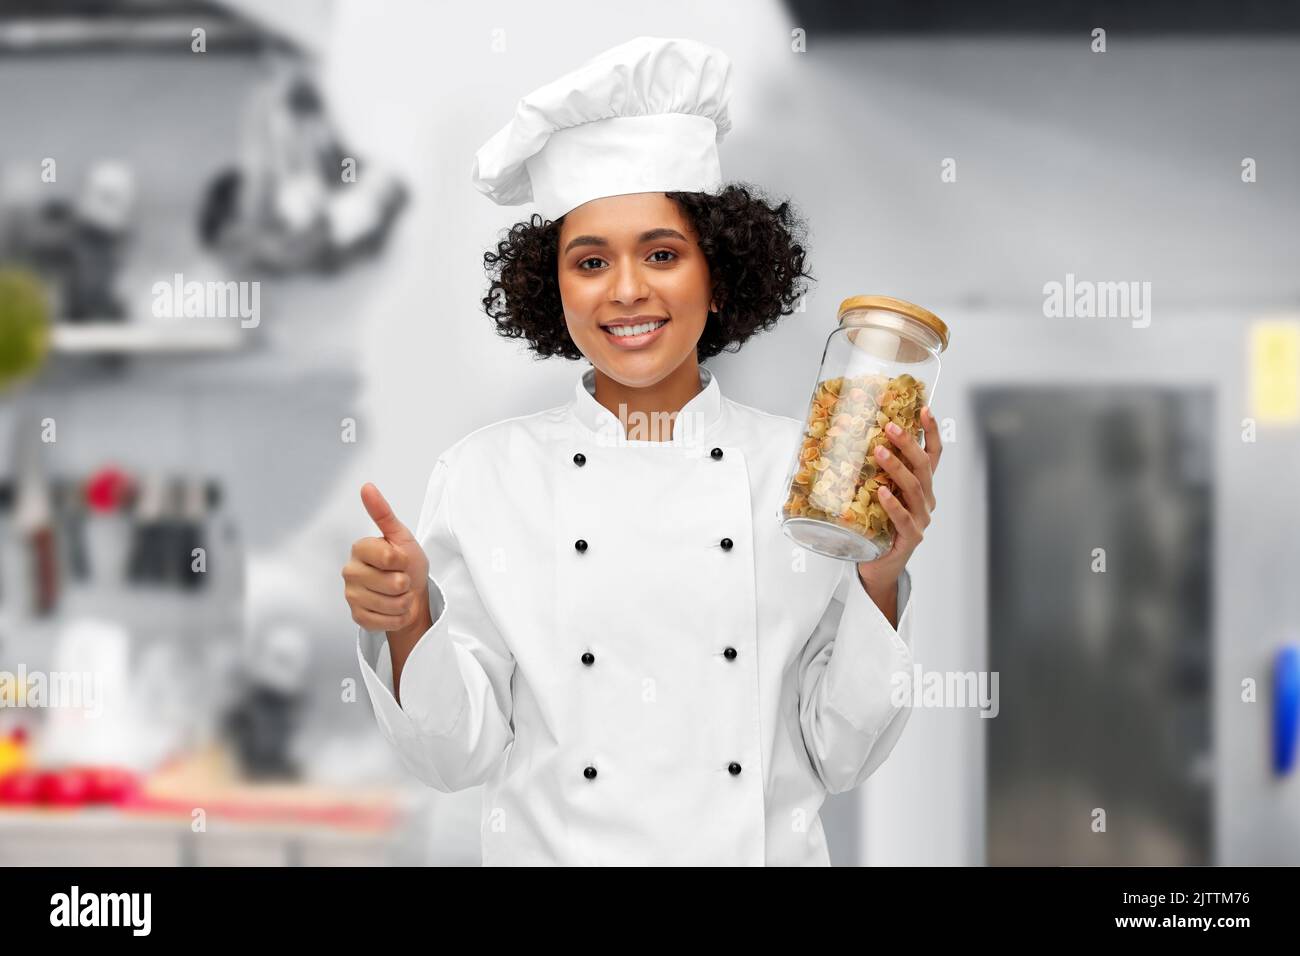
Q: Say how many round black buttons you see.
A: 8